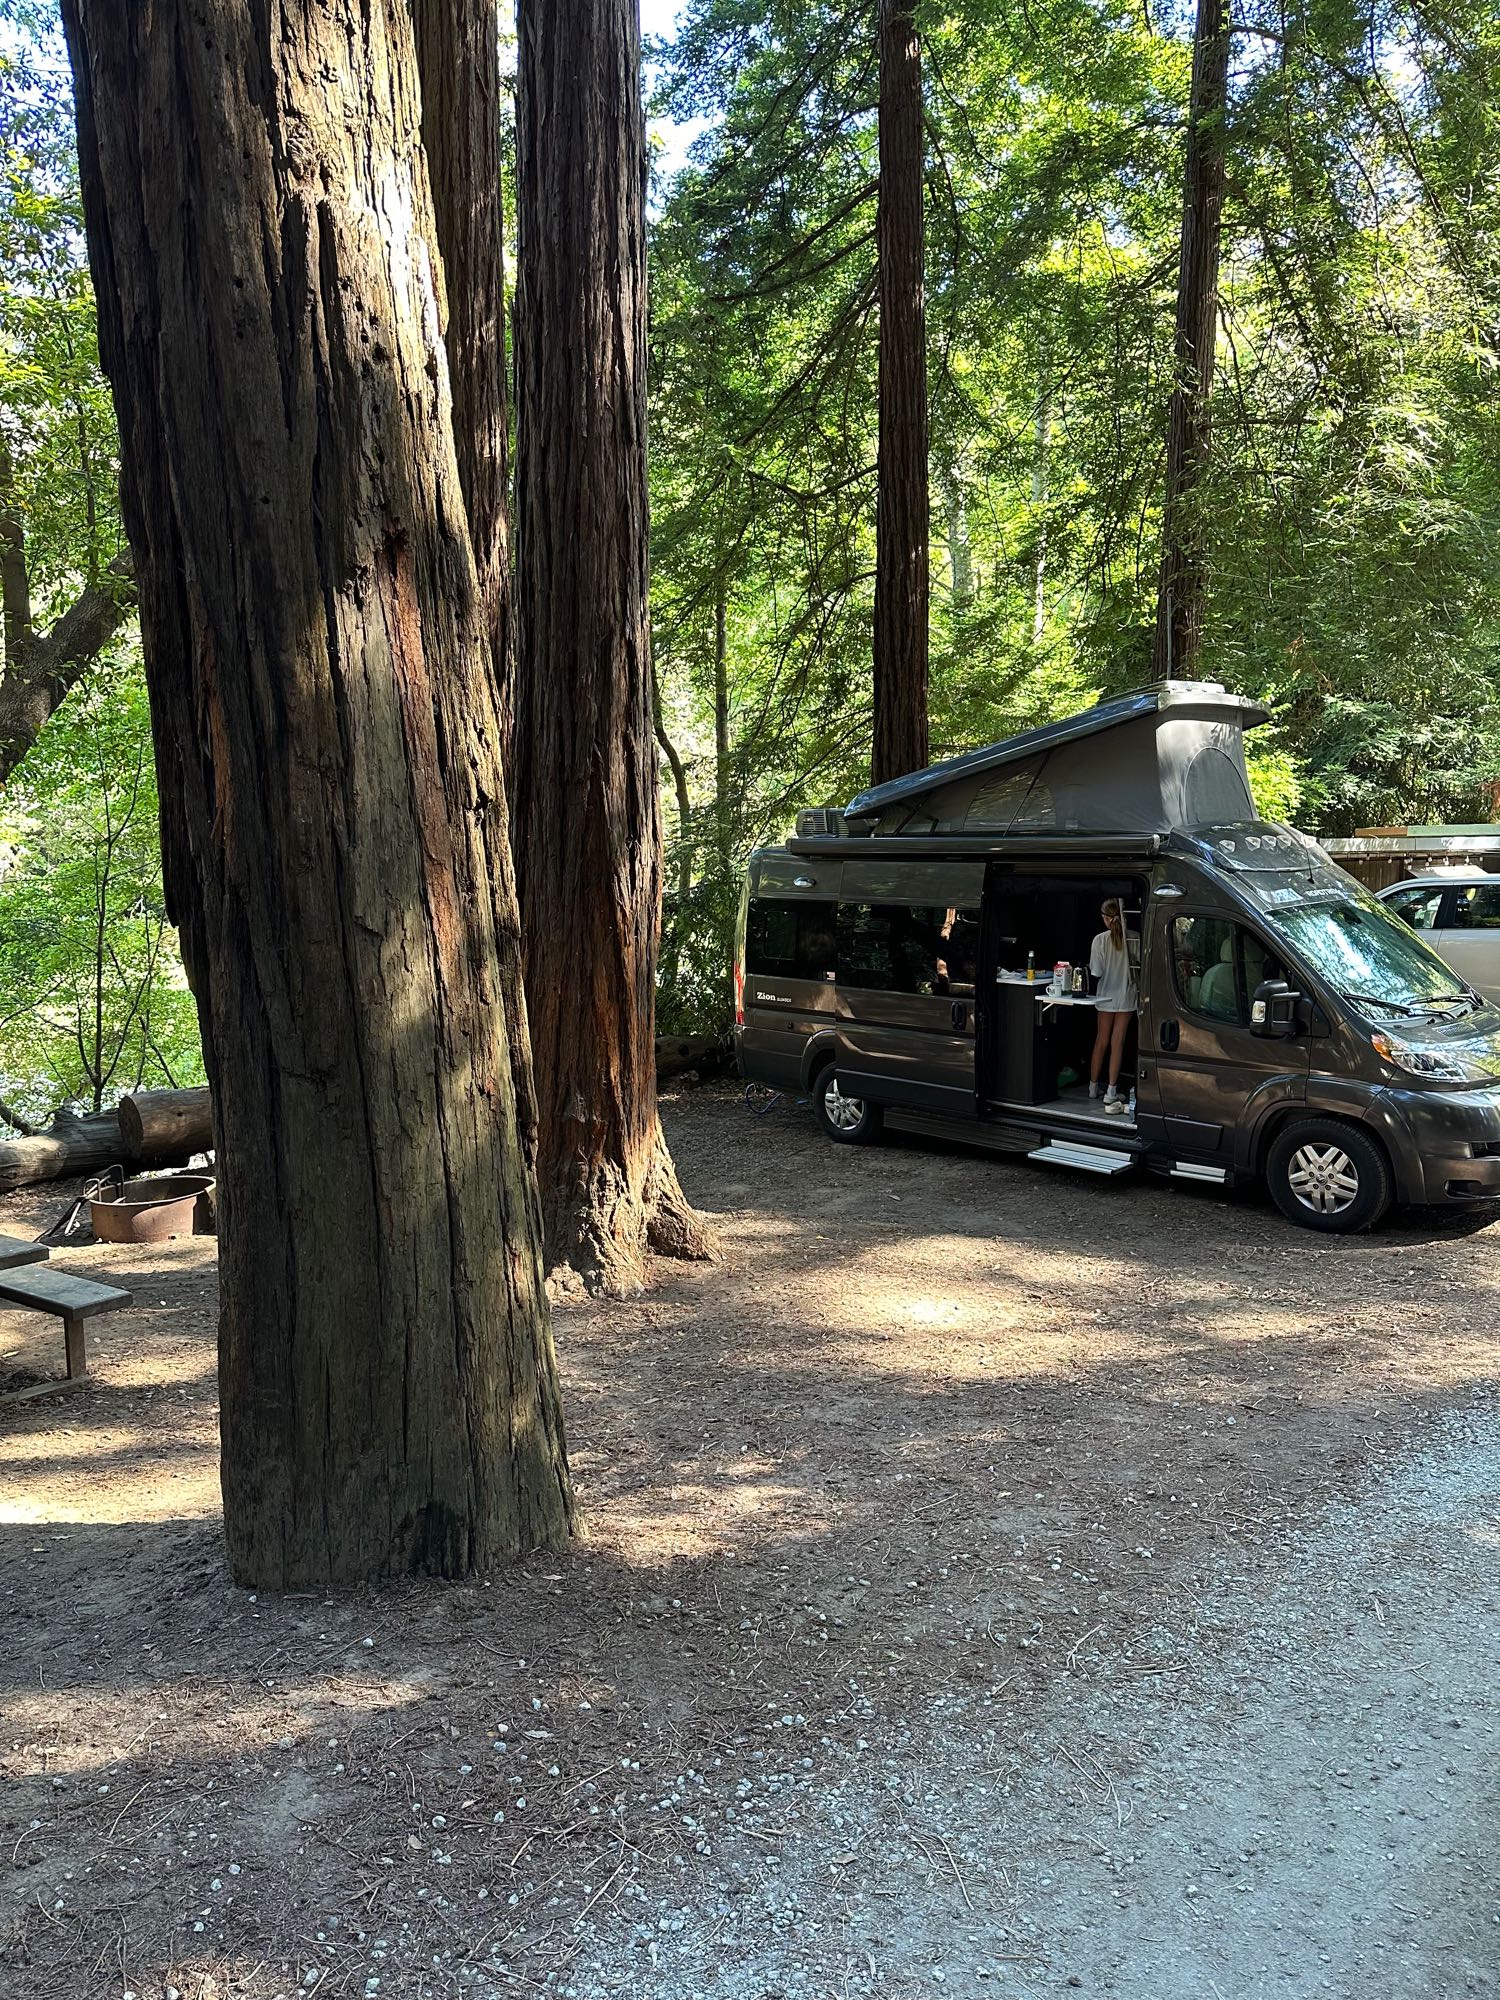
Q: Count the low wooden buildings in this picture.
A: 1